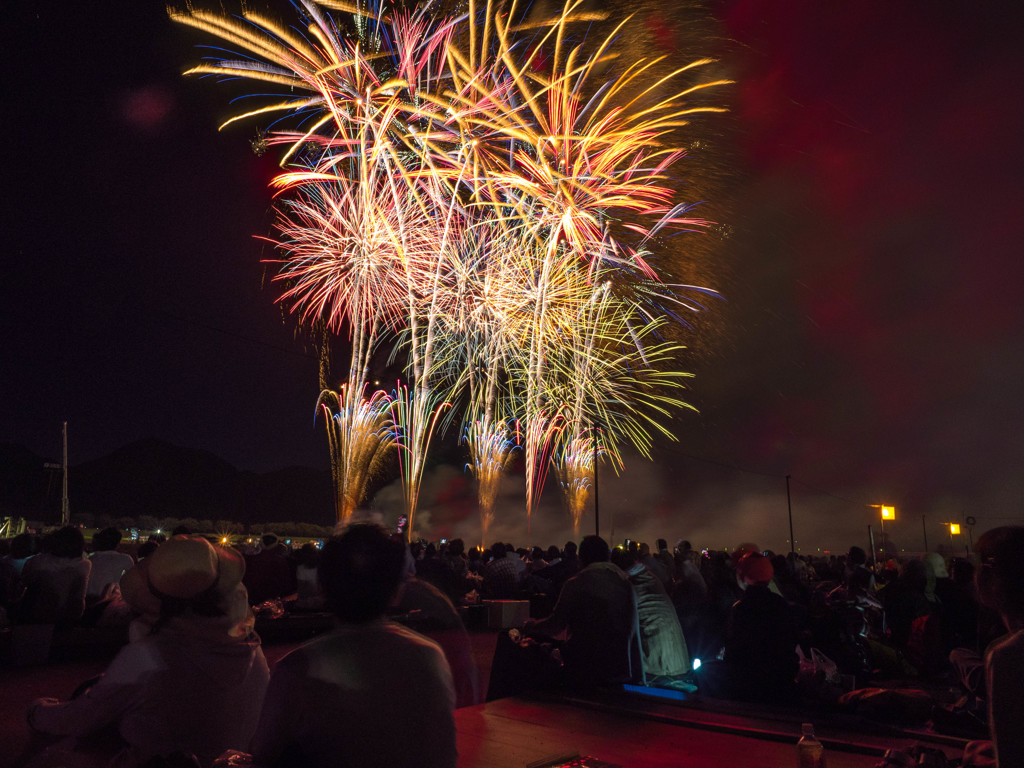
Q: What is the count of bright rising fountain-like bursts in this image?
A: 5